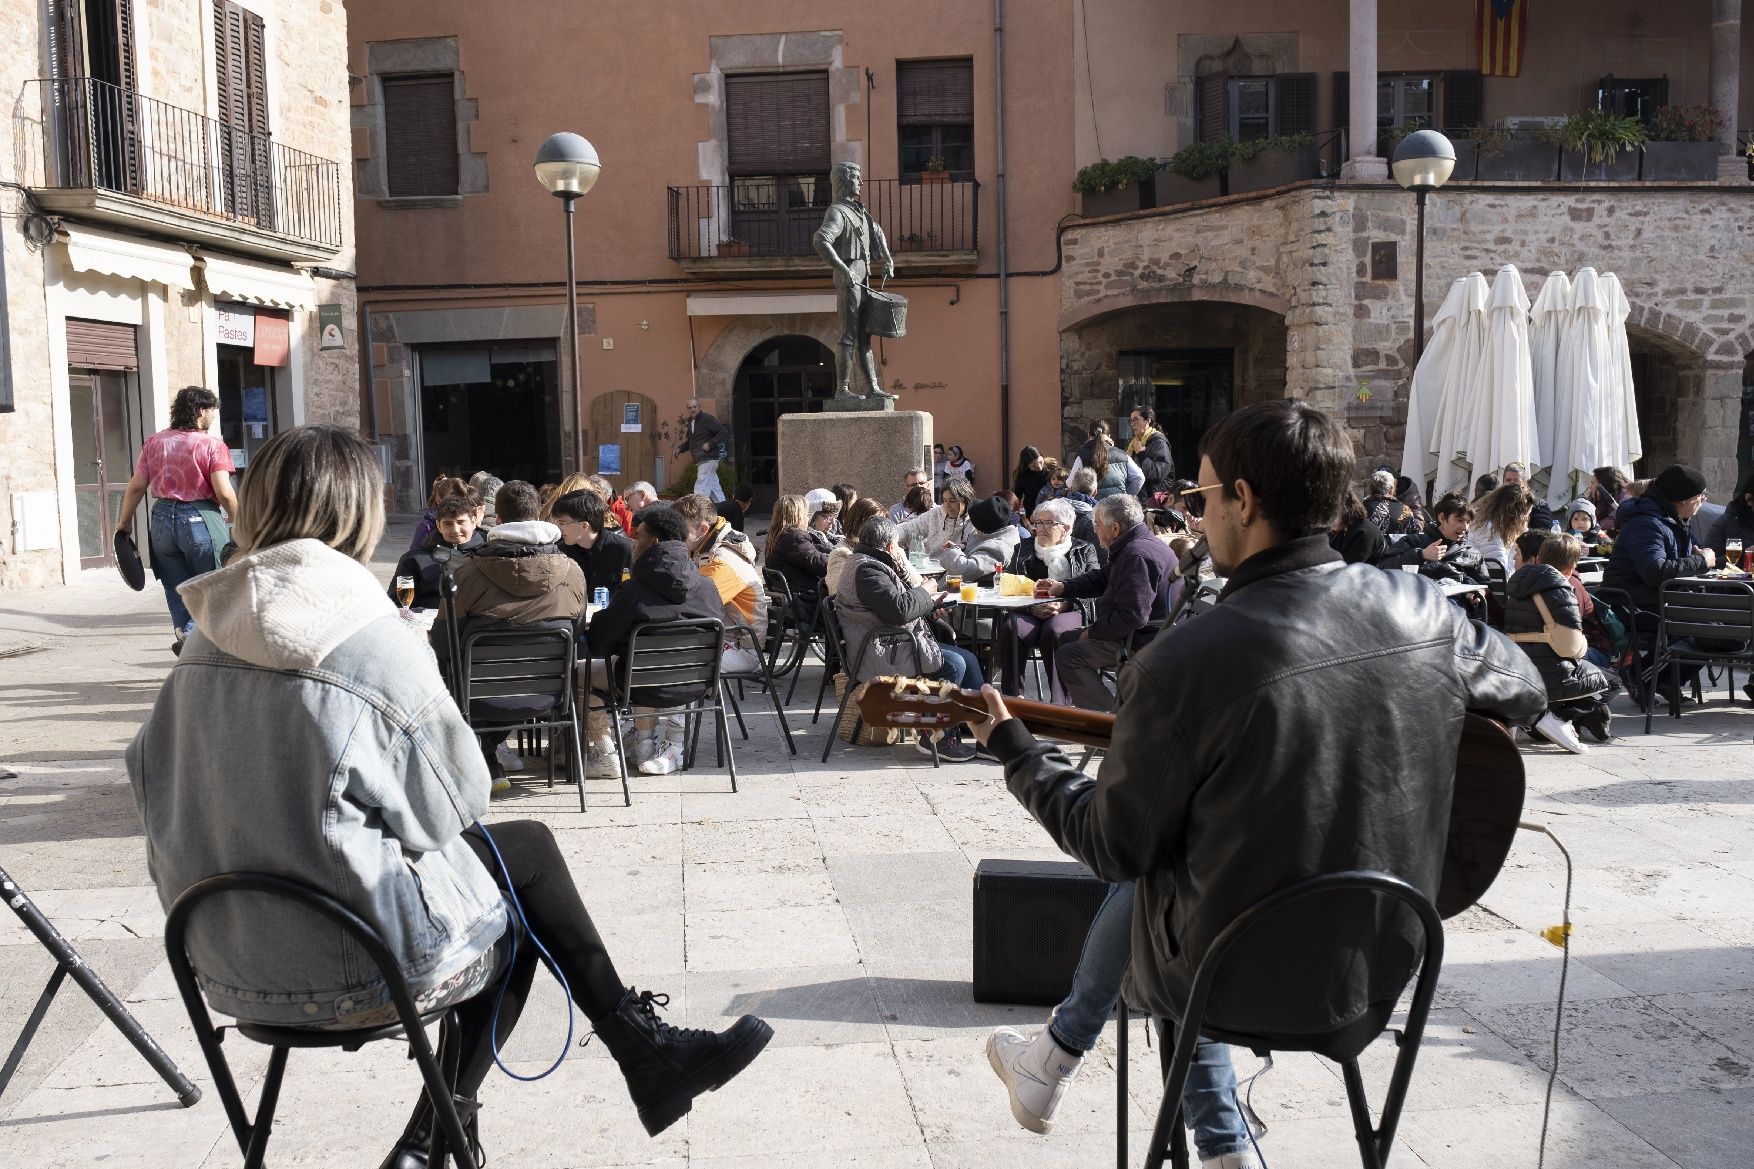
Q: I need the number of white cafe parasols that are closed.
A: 6